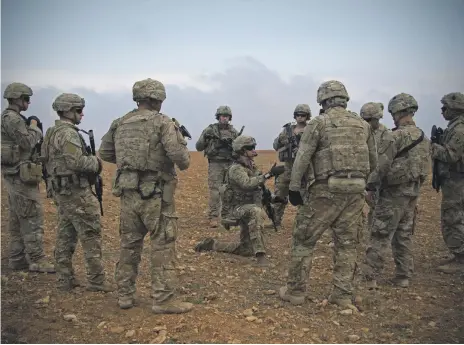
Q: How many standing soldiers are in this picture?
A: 9